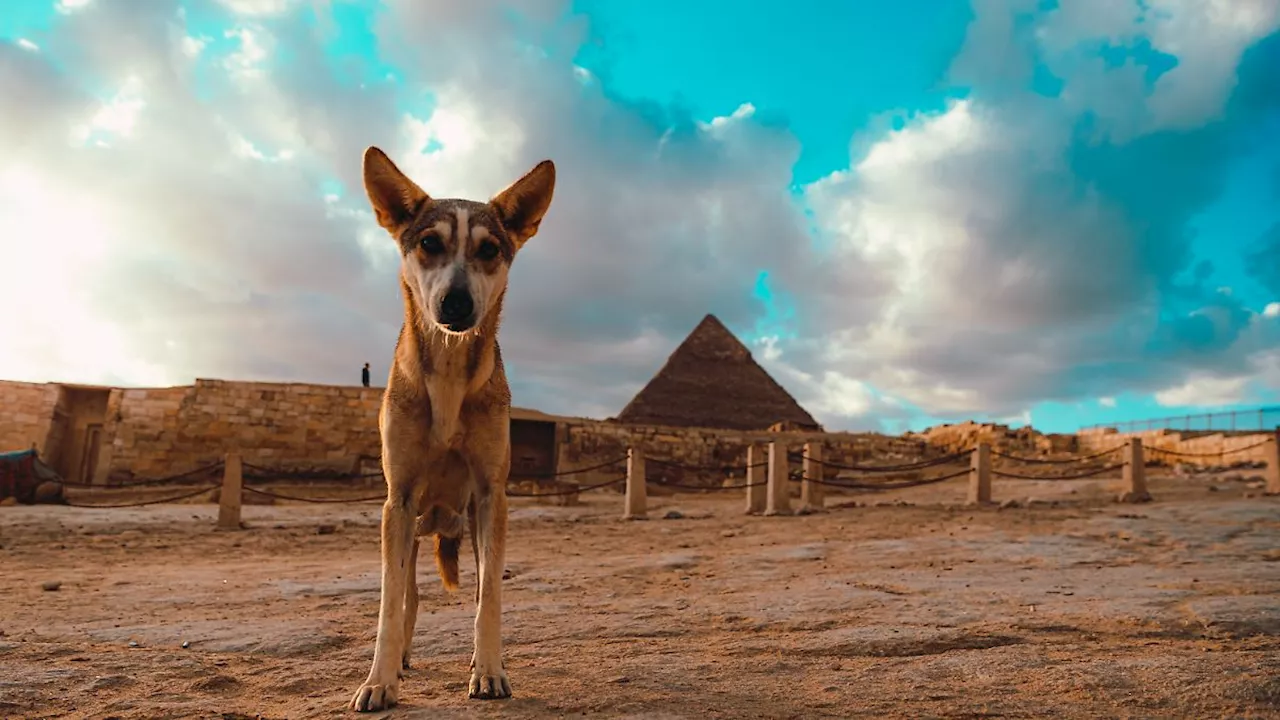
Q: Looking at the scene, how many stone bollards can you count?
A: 8